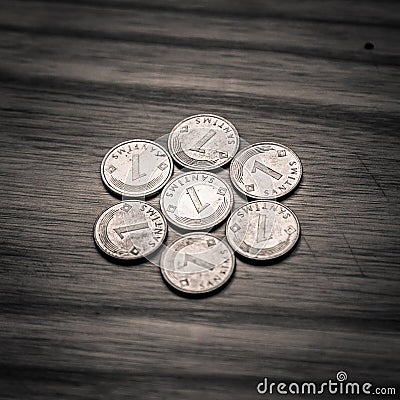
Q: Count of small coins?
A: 7